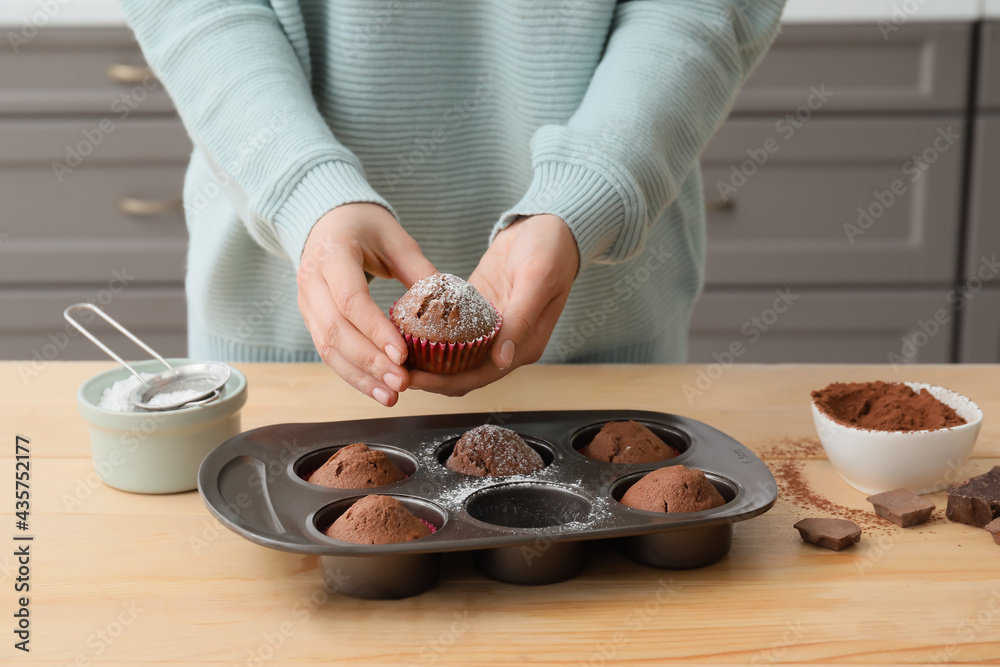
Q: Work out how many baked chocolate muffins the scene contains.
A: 6